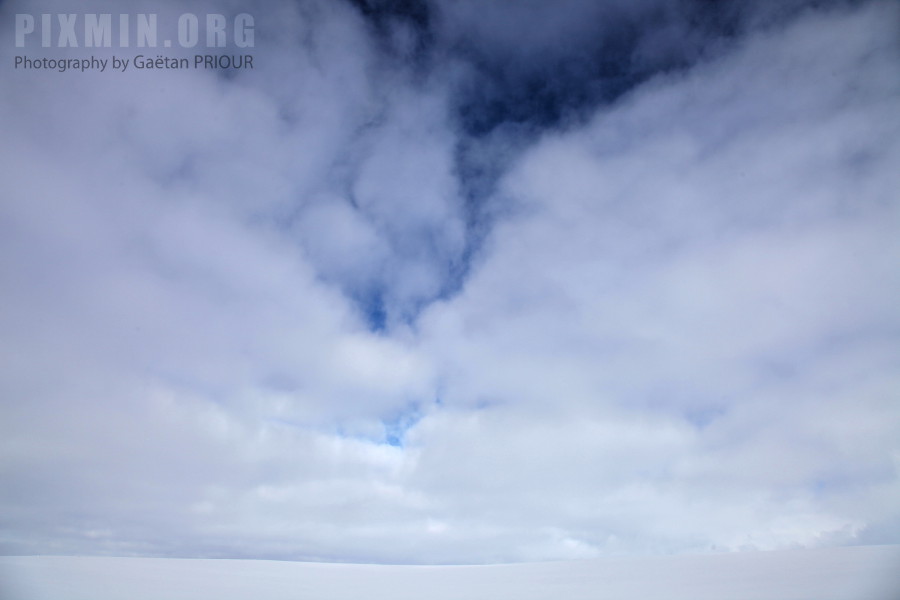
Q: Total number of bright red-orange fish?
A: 0